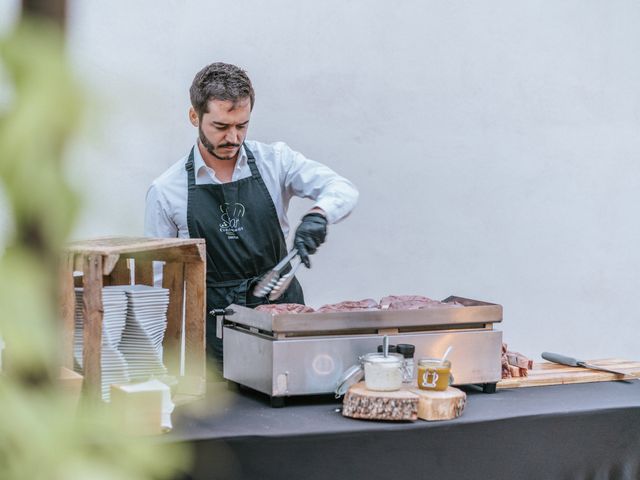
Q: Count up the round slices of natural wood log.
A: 2